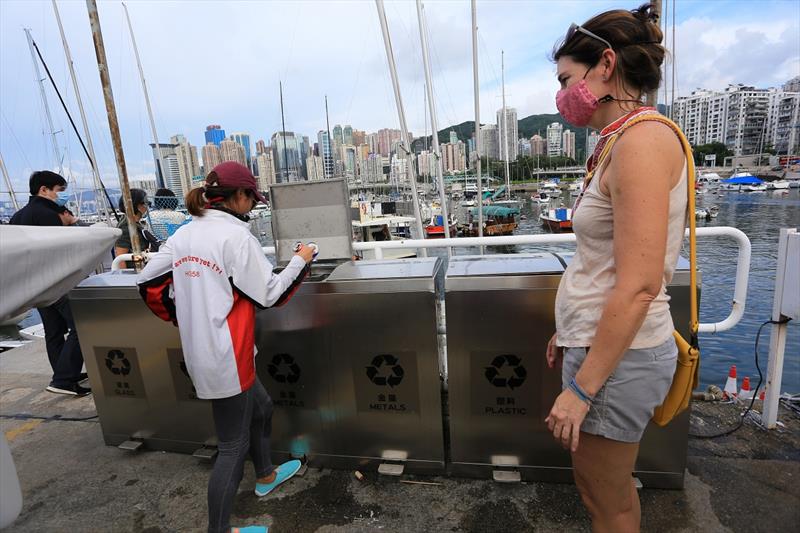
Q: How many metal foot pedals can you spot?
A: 6